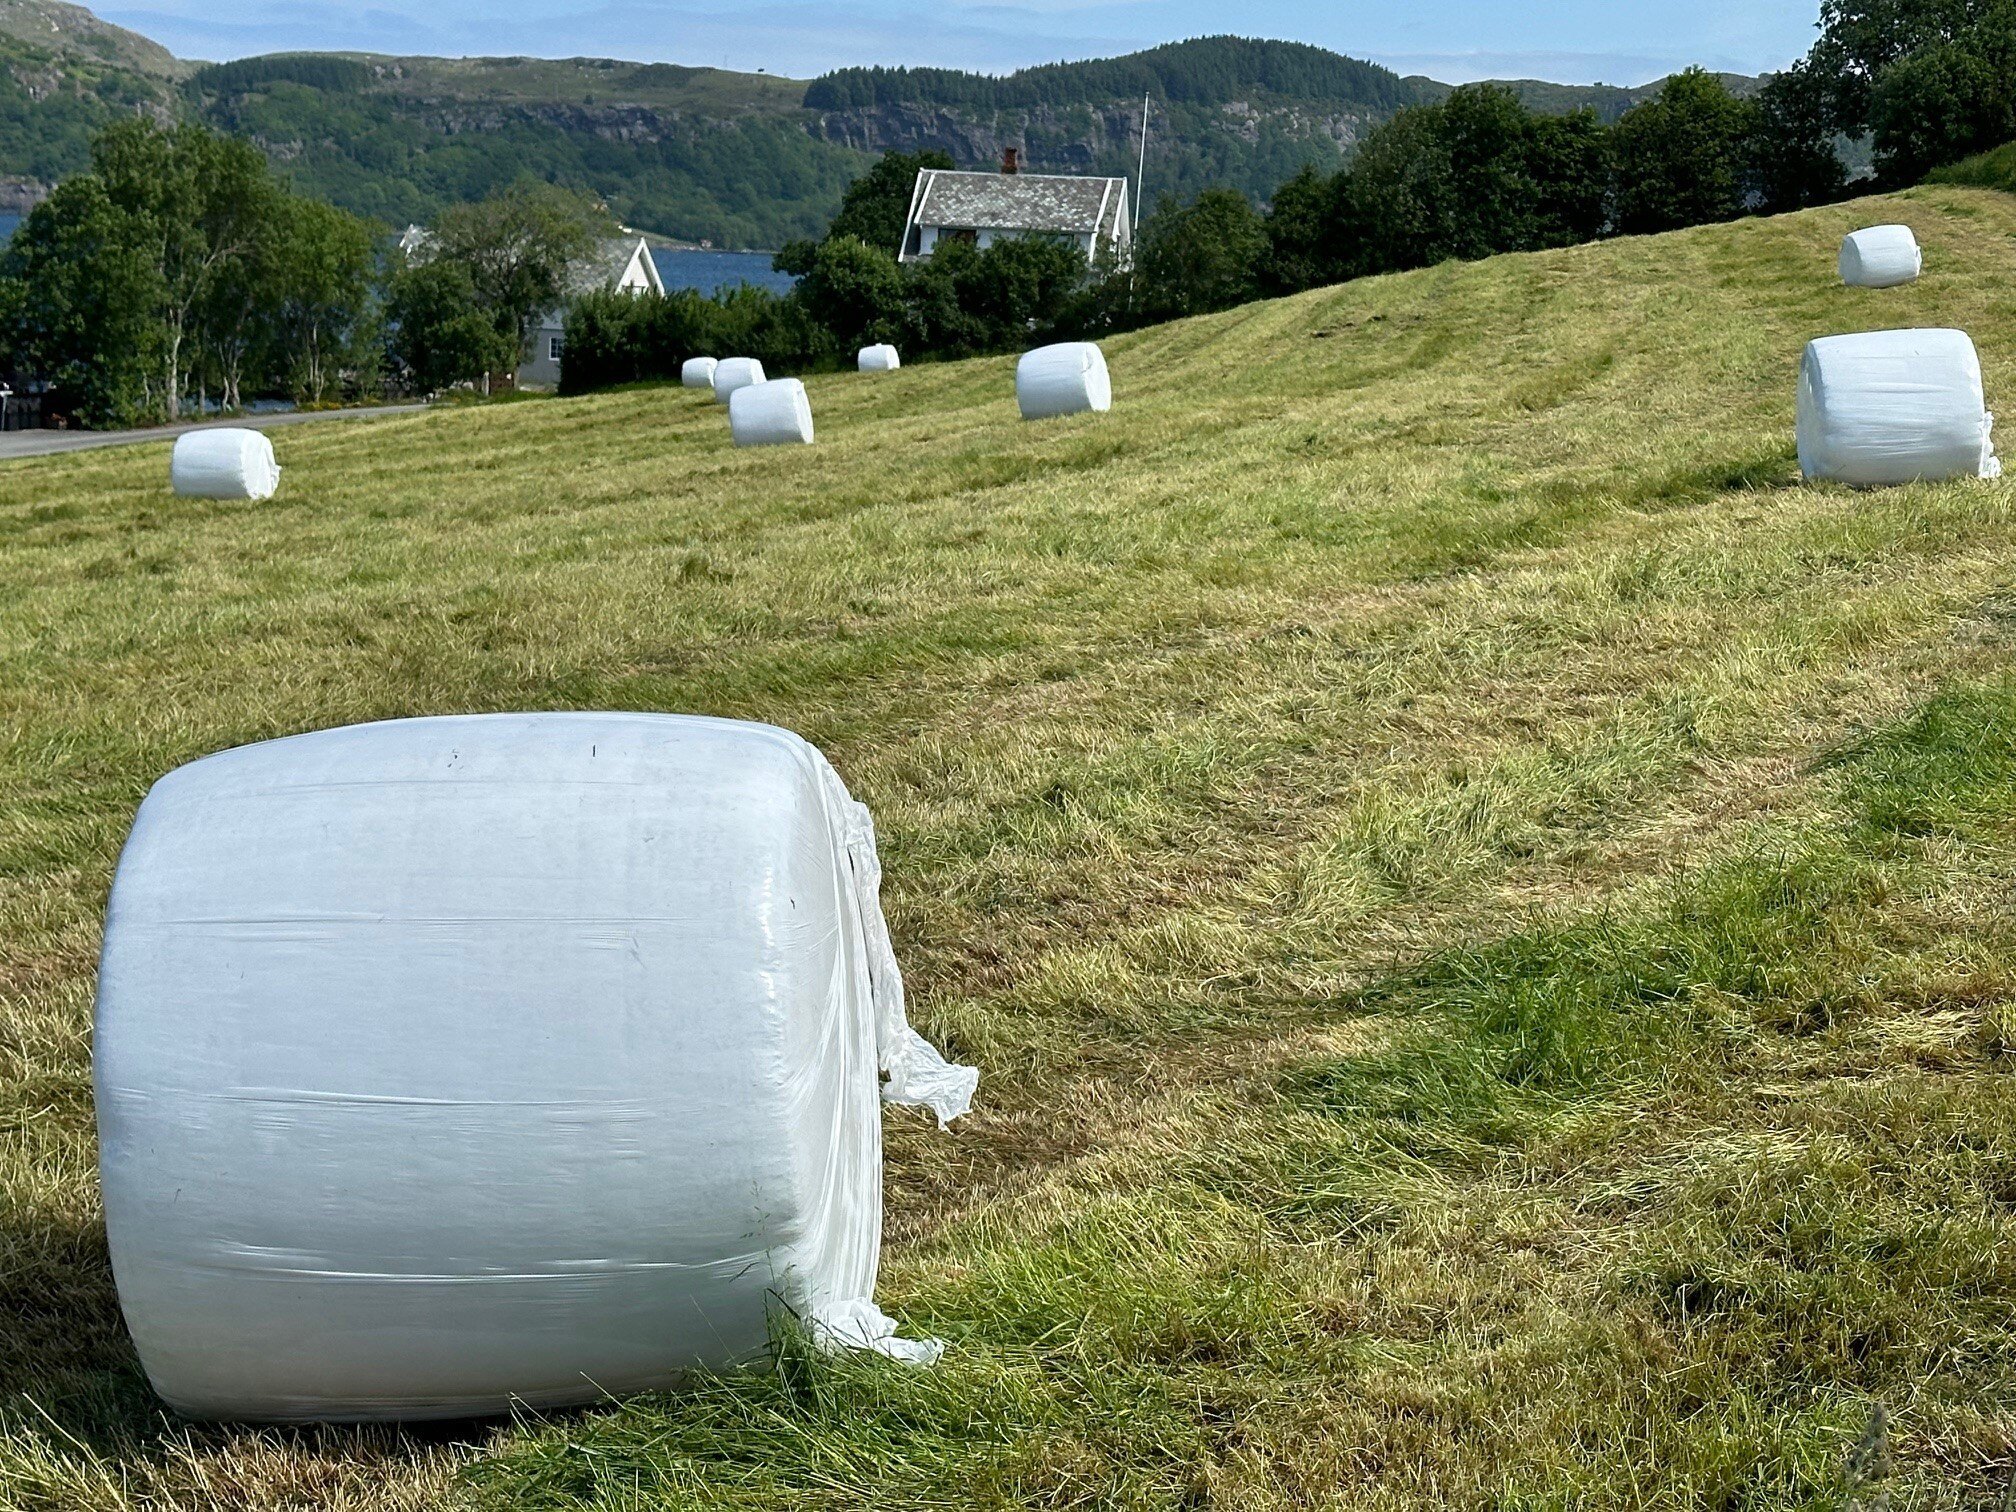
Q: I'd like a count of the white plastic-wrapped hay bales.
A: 9